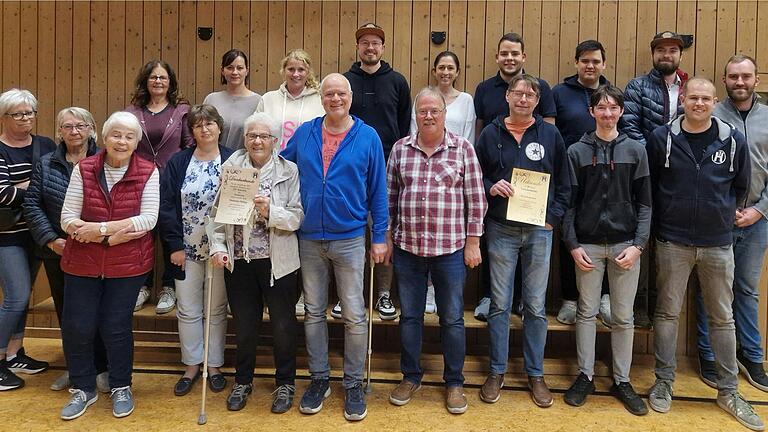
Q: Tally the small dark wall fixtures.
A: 3